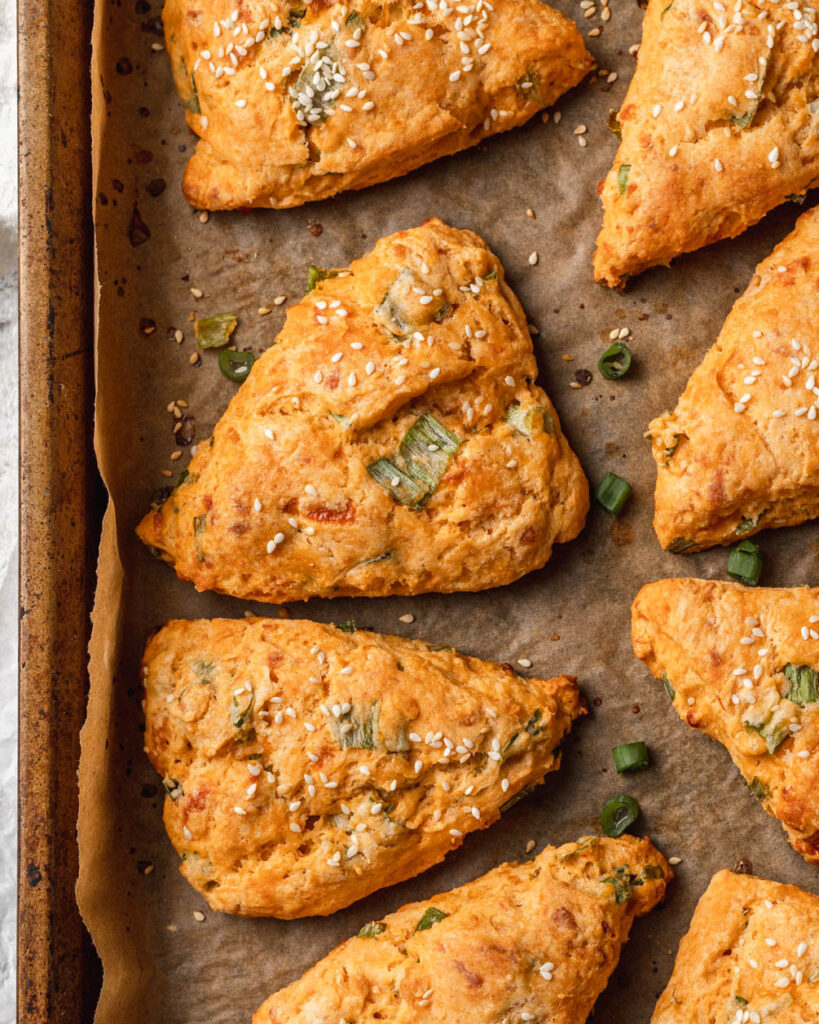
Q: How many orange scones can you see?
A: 8